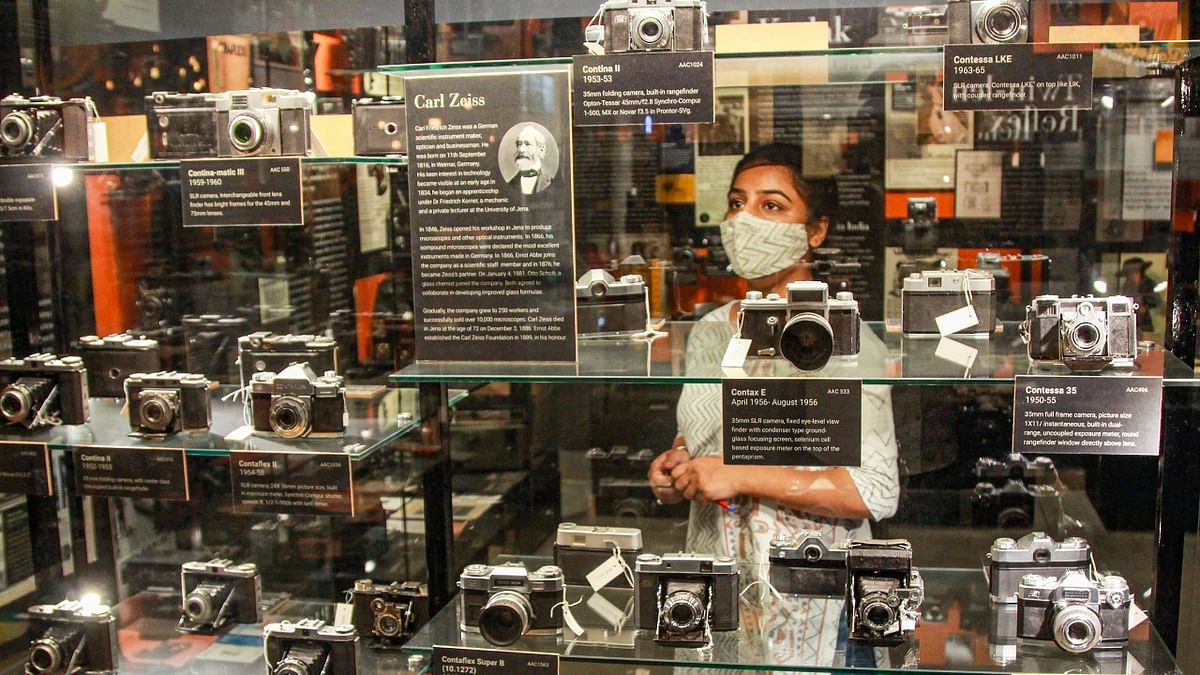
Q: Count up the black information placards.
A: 11